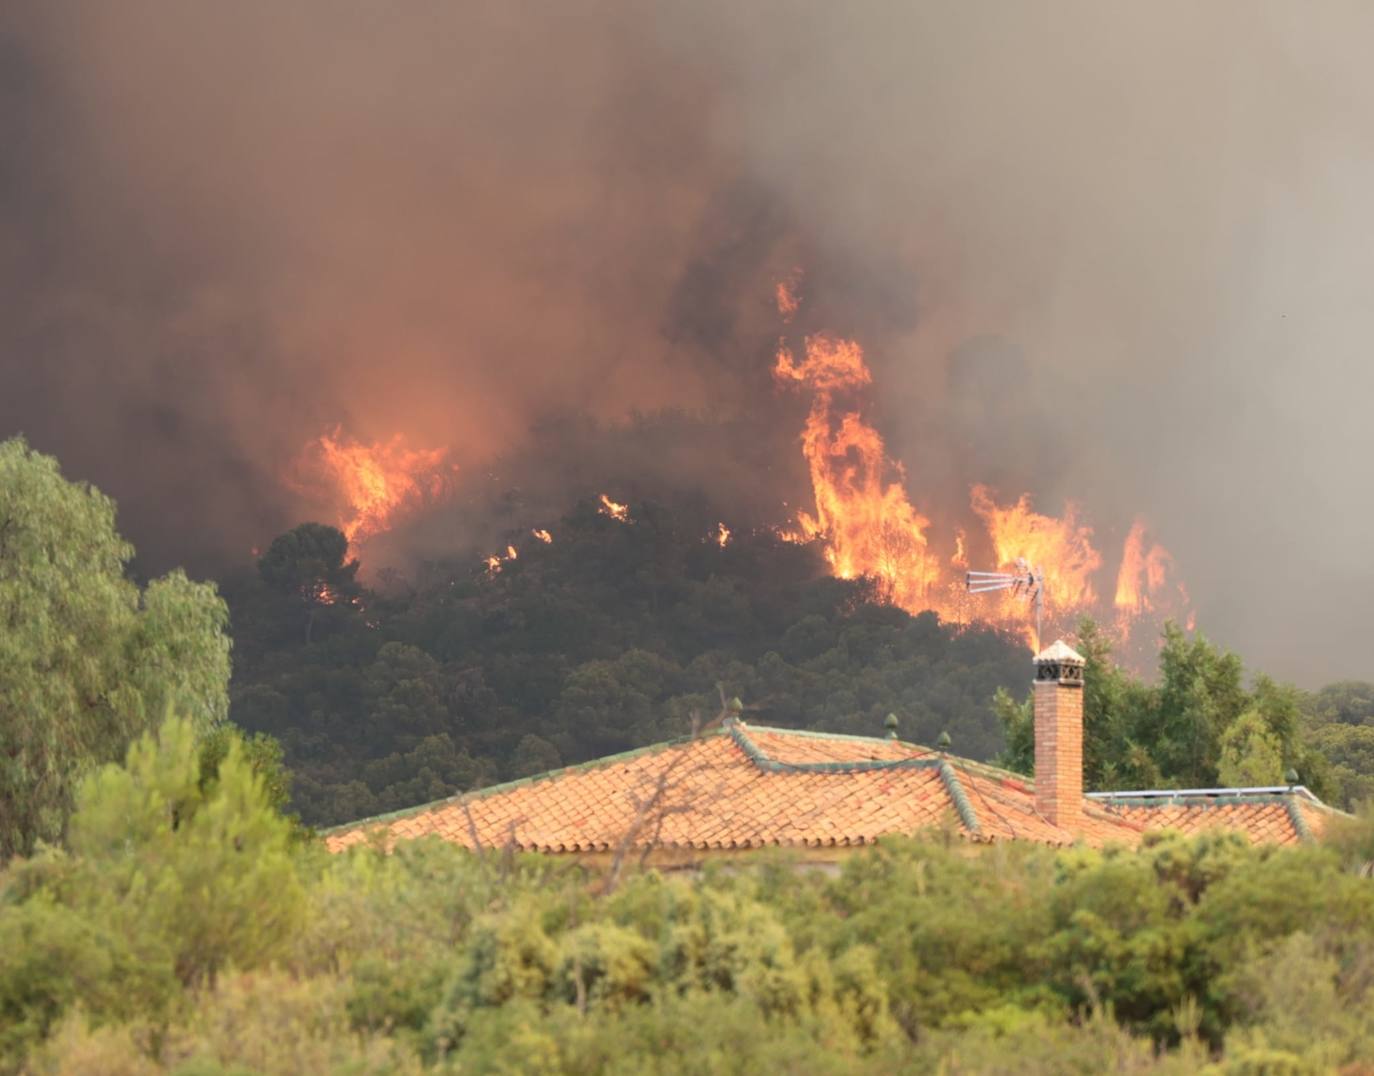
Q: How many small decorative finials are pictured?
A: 4